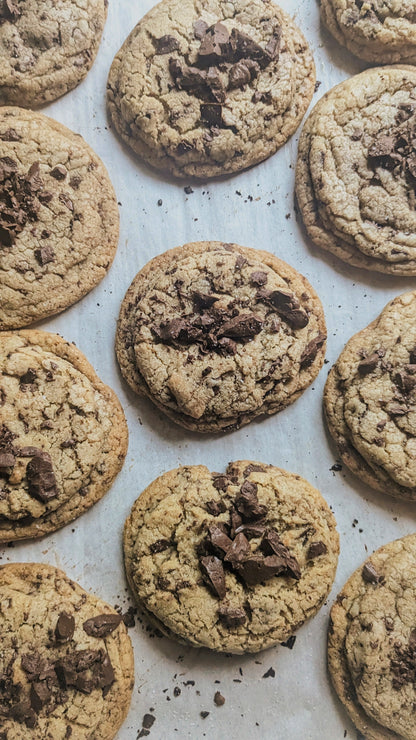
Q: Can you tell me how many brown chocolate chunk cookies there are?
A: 11